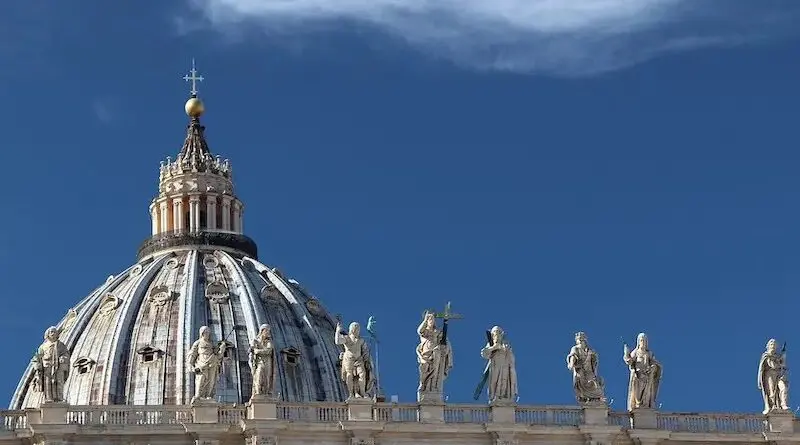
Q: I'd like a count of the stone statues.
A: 9